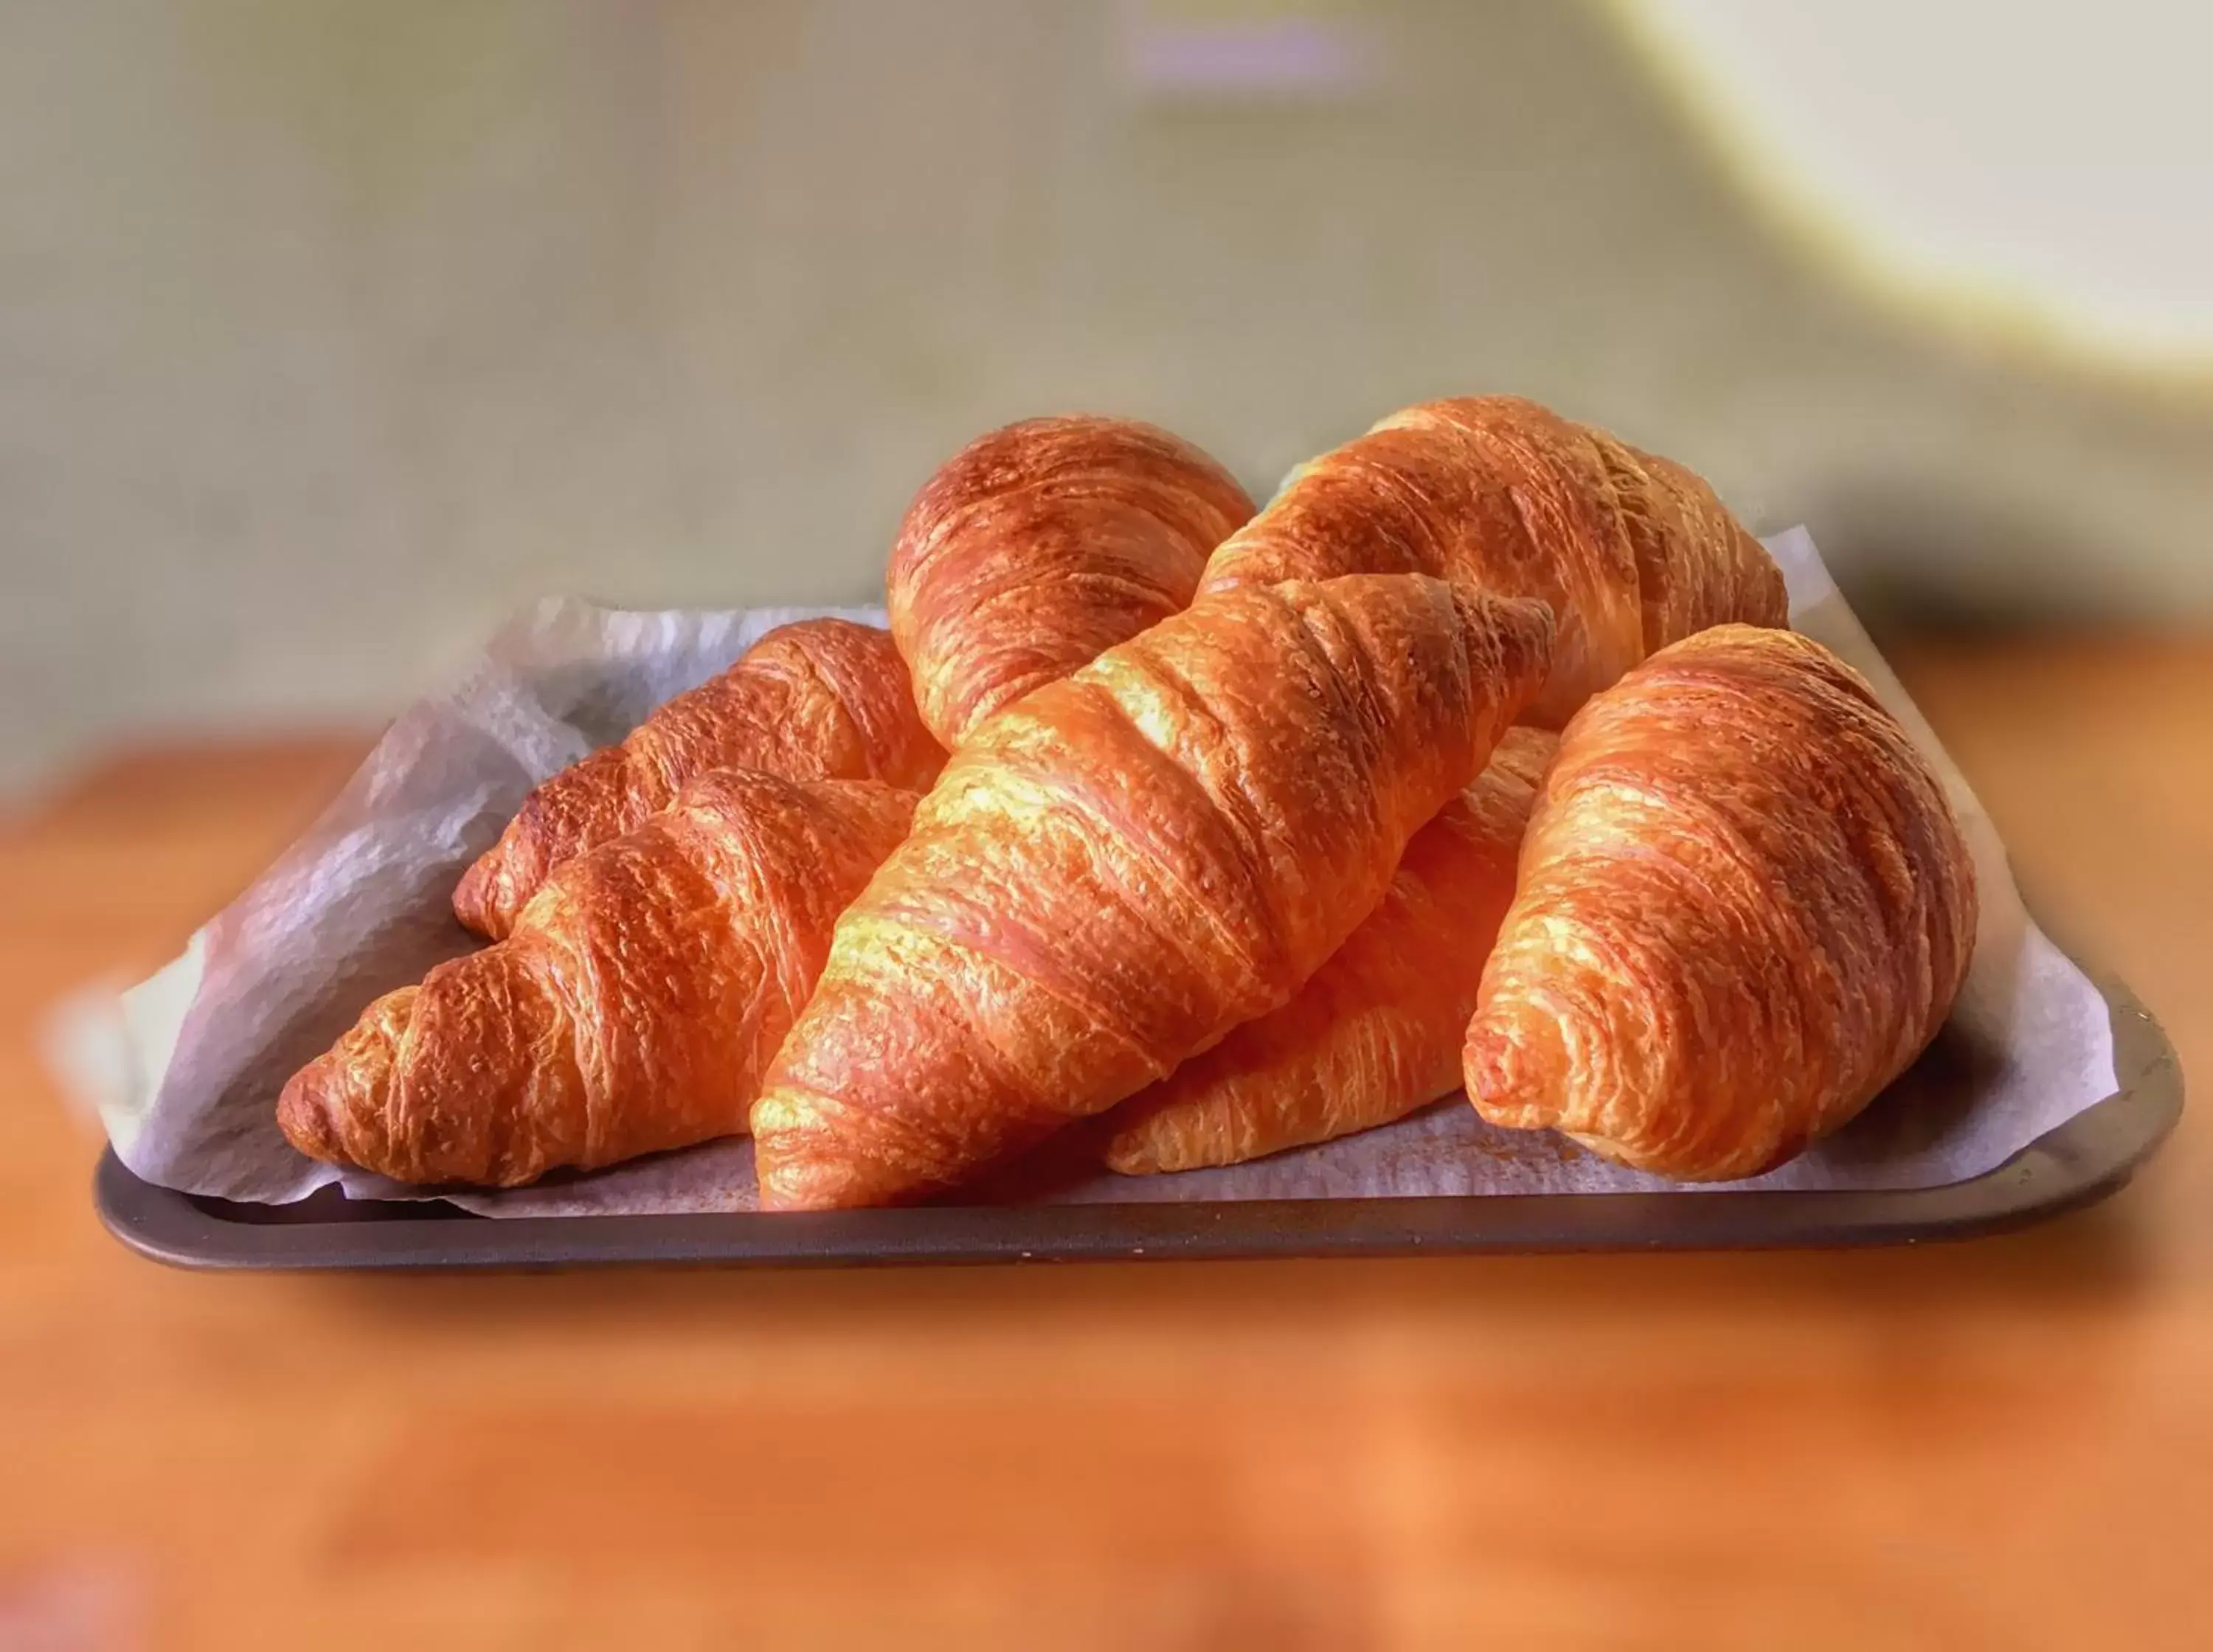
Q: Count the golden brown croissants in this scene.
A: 7